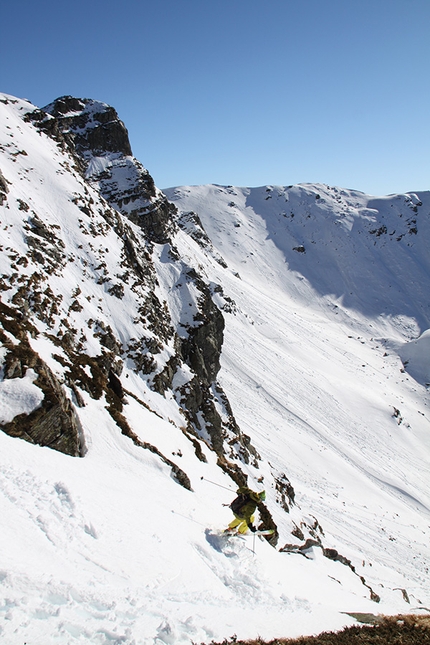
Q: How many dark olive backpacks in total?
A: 1